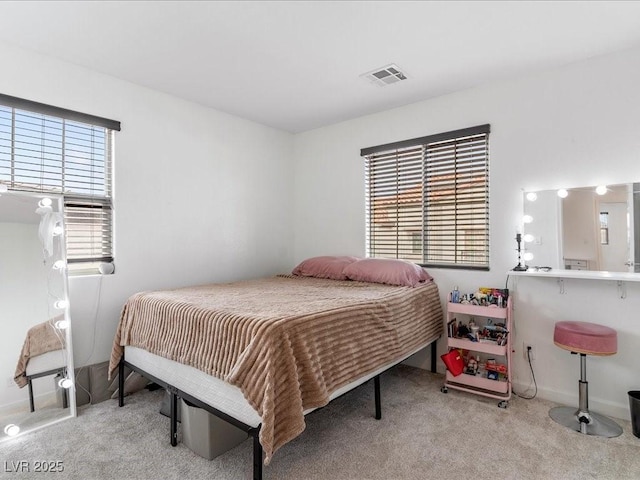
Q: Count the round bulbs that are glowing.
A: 13